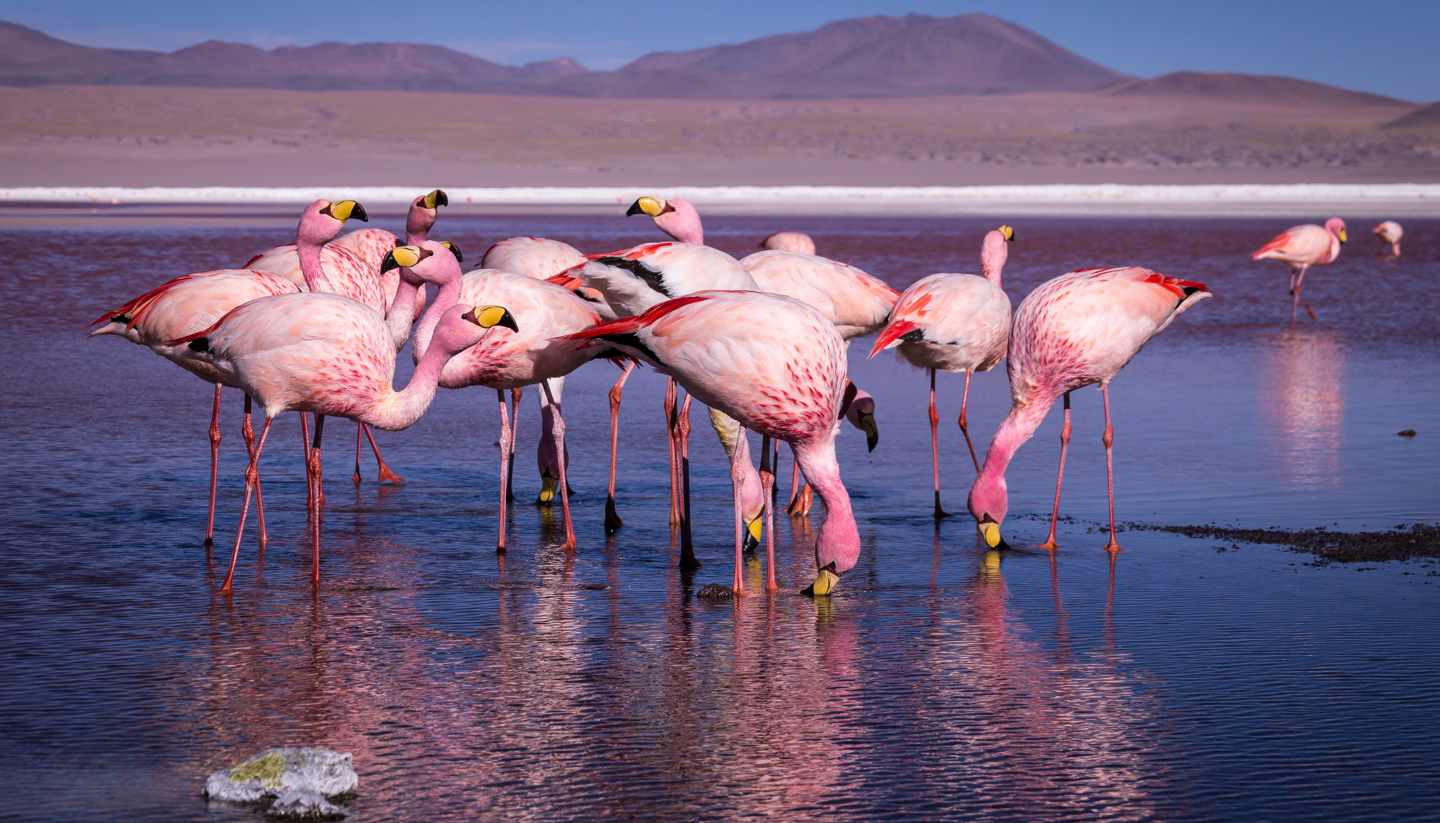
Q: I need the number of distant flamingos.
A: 2